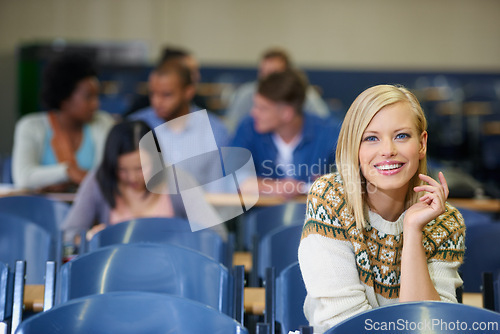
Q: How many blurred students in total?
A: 6